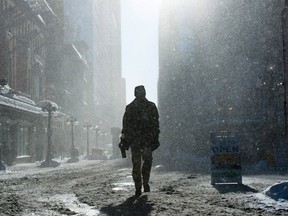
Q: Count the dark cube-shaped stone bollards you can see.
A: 0